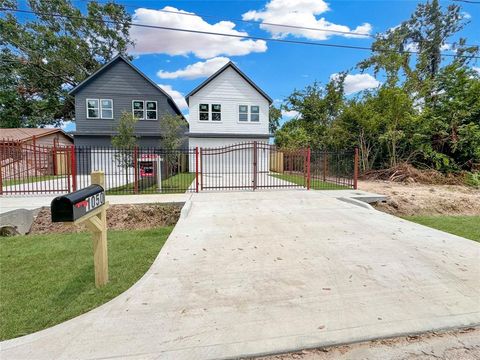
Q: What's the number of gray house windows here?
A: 4